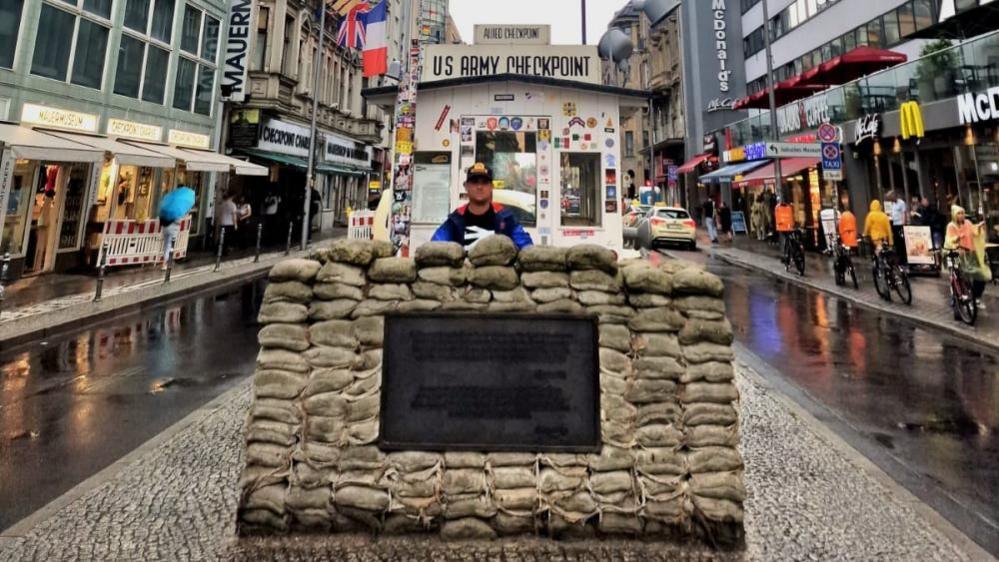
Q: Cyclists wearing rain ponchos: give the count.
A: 2